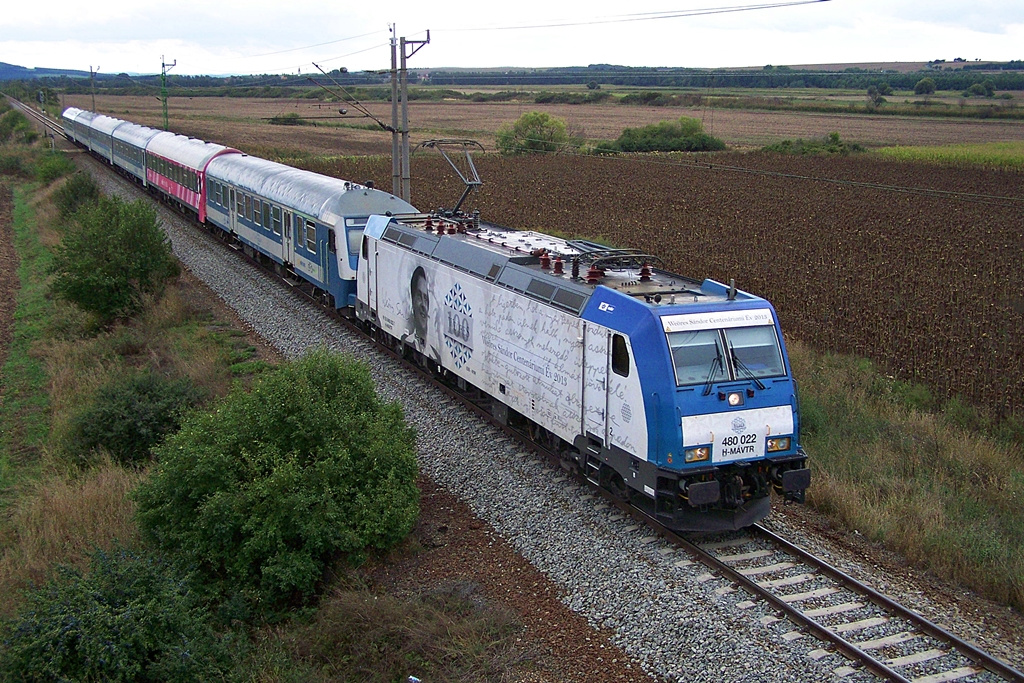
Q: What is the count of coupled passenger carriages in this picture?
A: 6